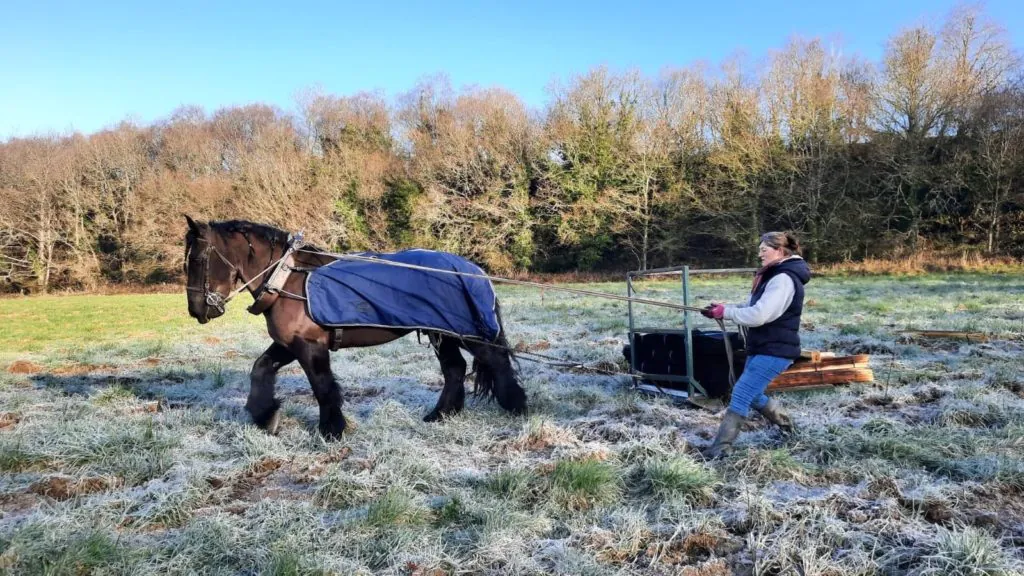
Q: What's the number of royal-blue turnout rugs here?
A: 1